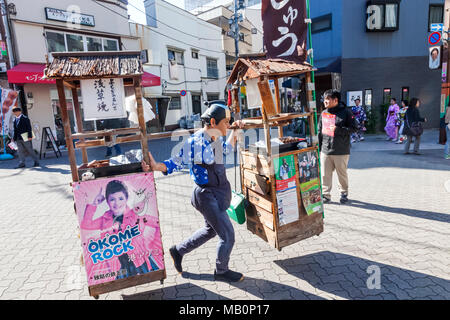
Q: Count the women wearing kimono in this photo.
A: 3